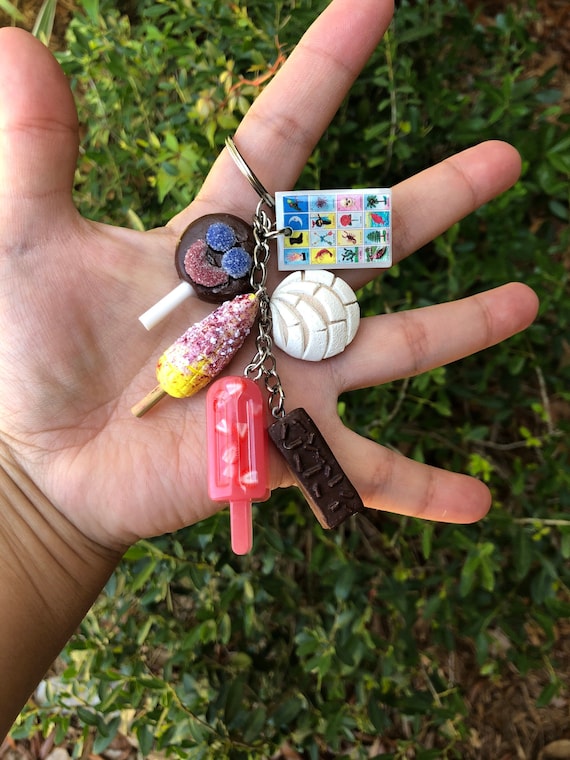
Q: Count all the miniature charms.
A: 6